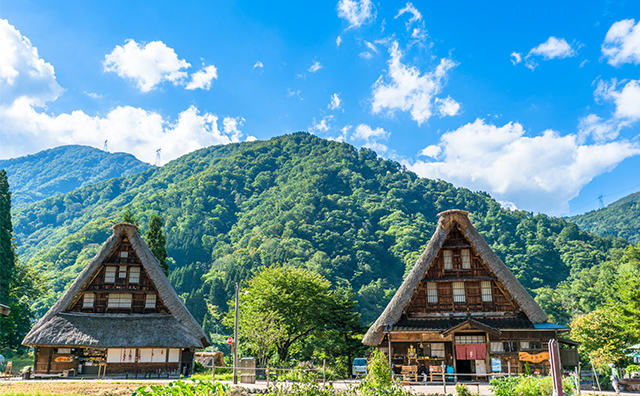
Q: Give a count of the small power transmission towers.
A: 3